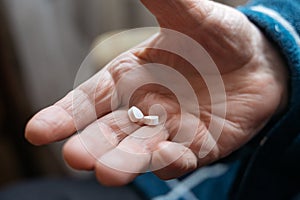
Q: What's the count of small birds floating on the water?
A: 0